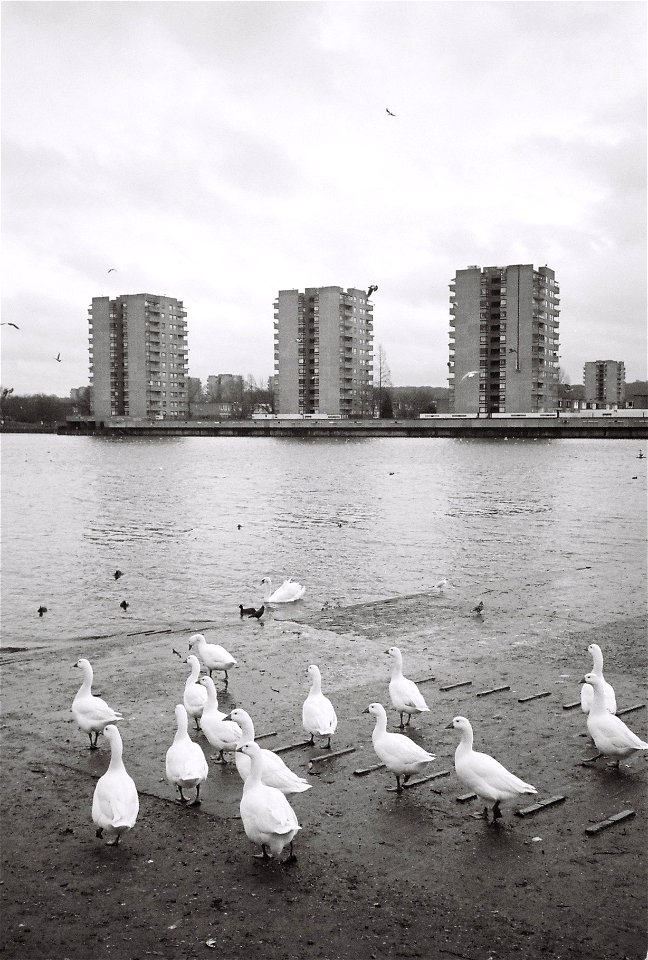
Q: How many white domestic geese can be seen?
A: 14